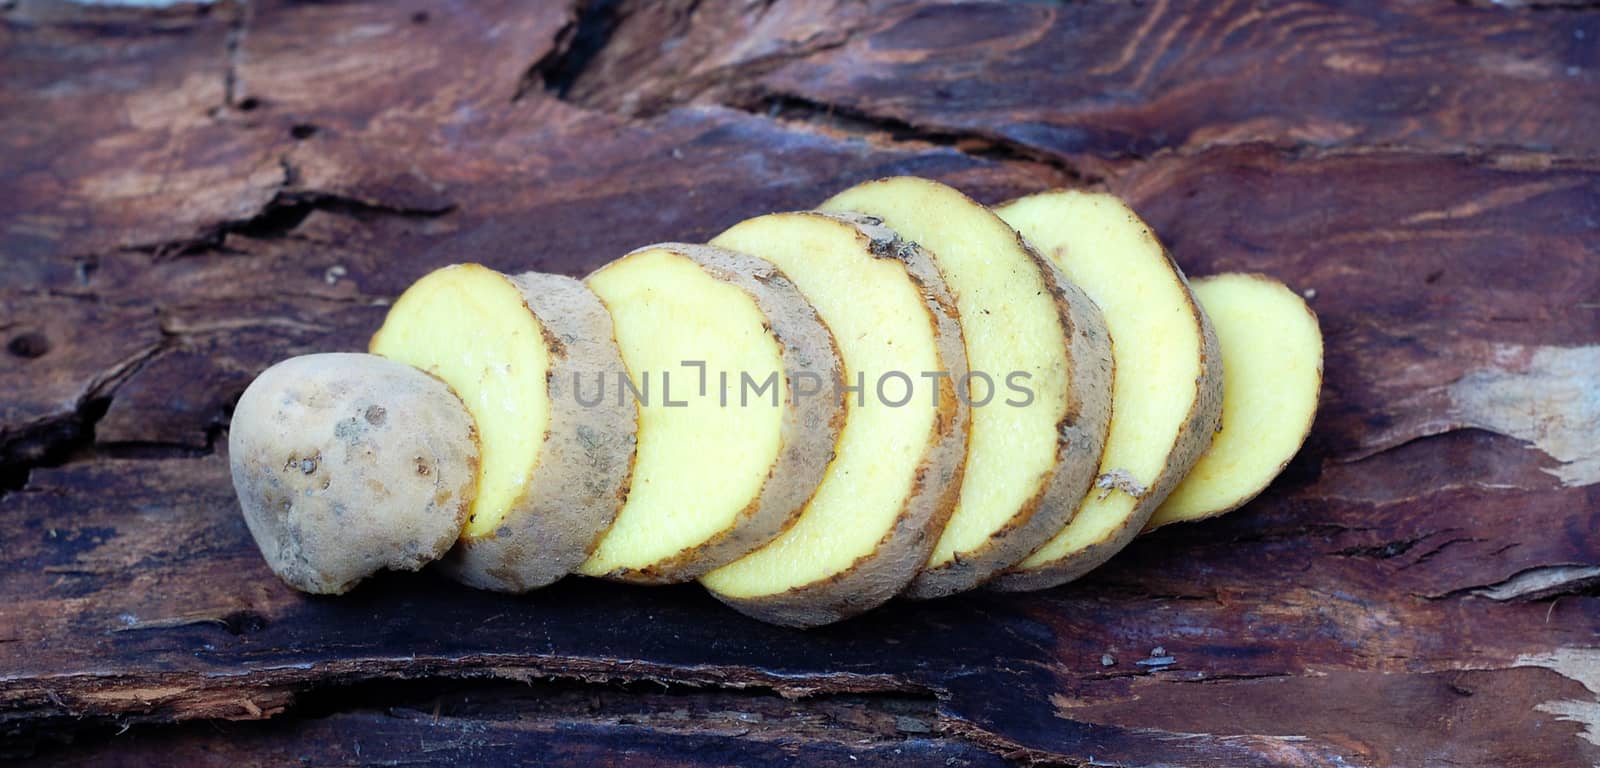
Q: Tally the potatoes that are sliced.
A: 1